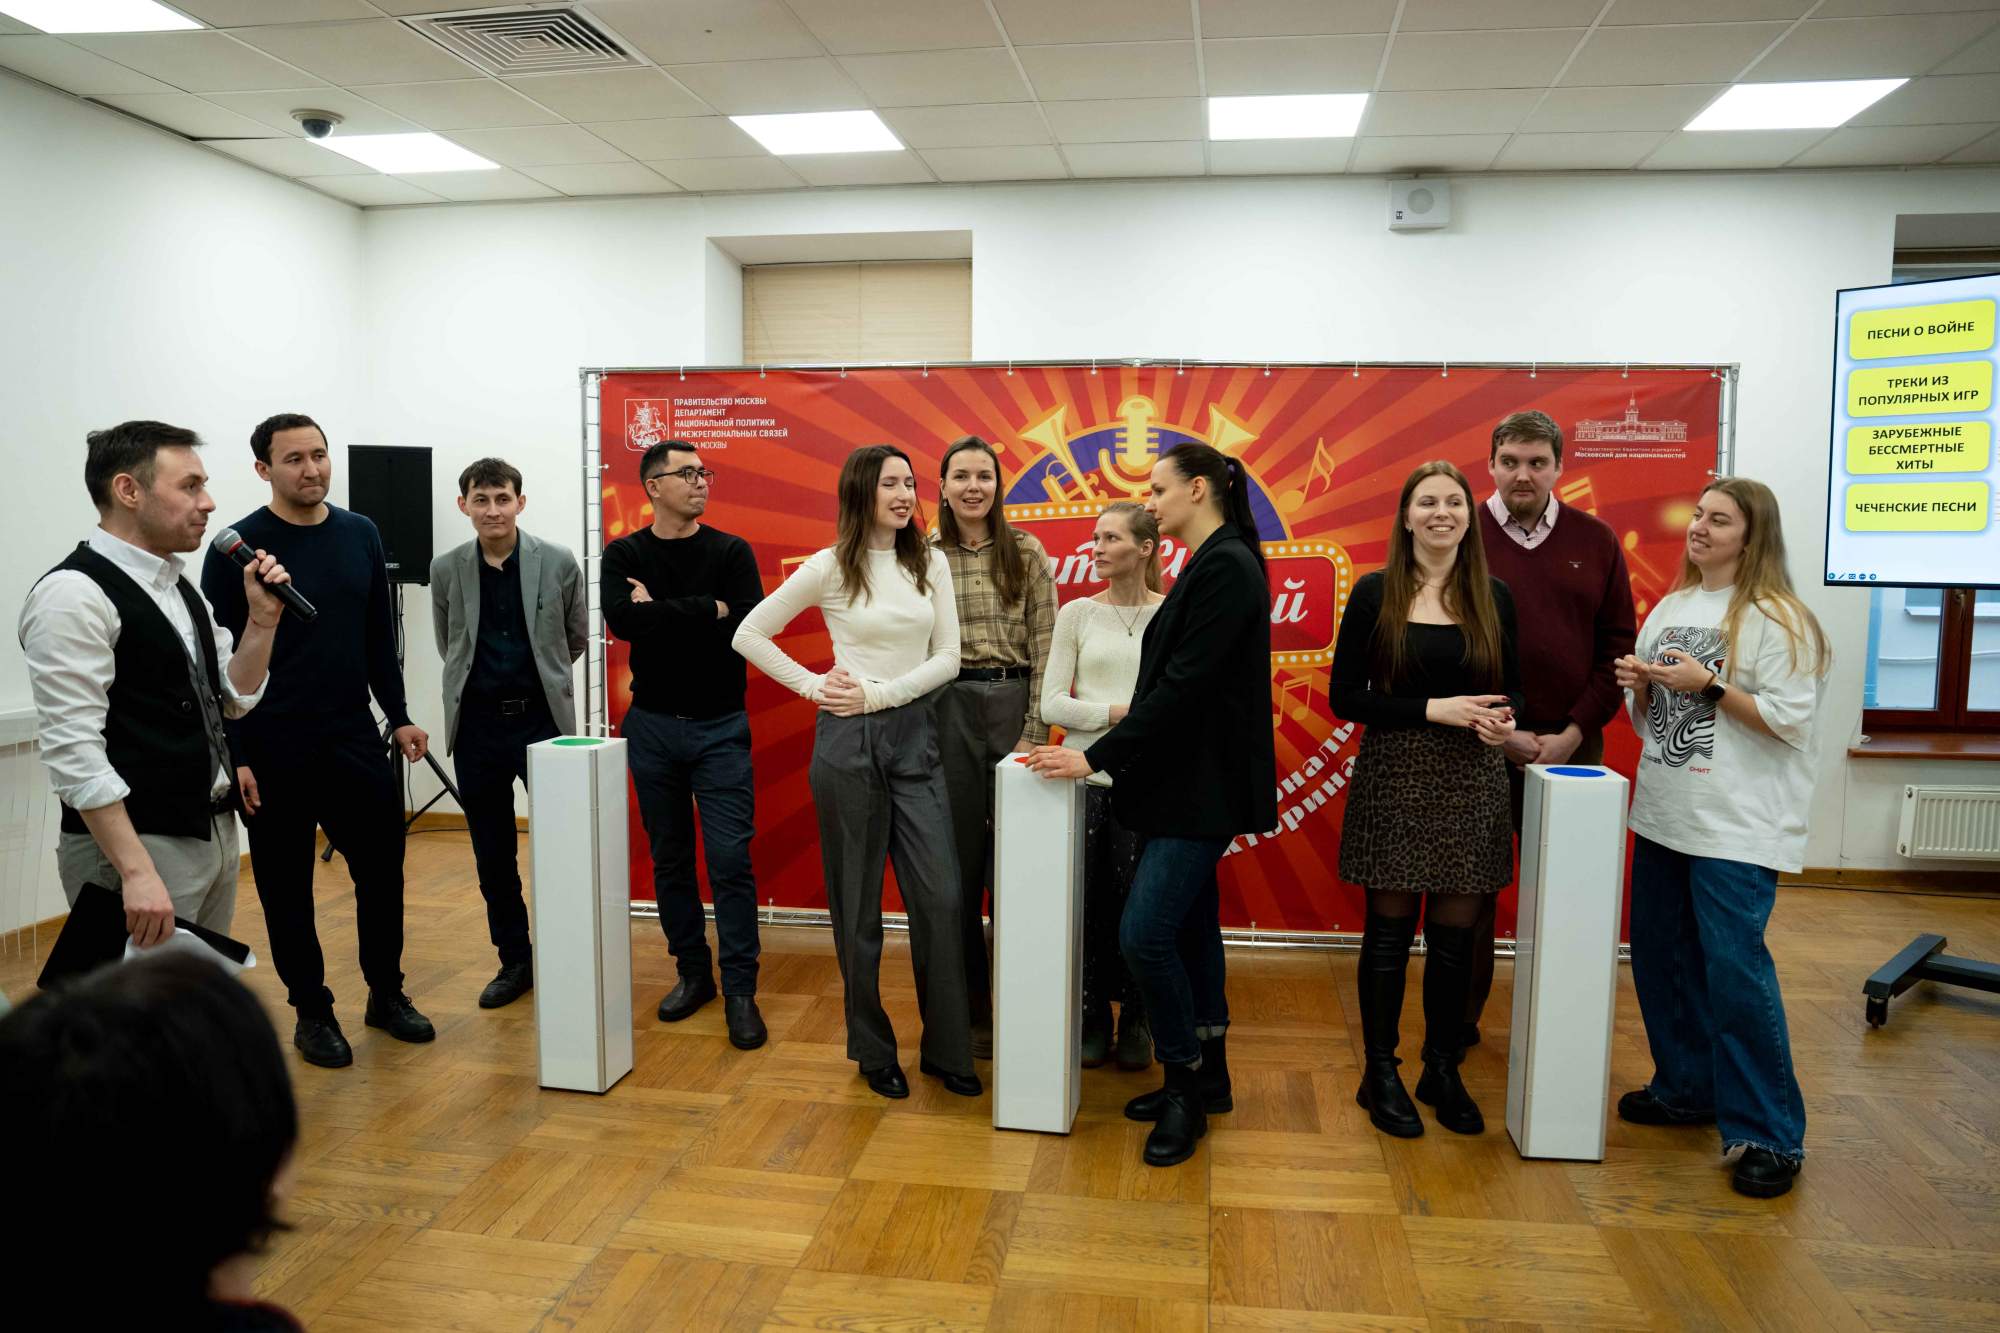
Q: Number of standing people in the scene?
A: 11